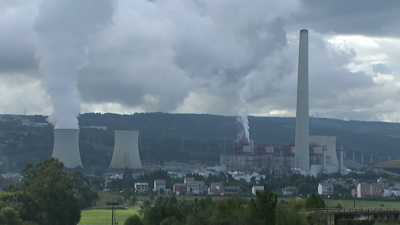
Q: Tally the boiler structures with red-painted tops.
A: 4